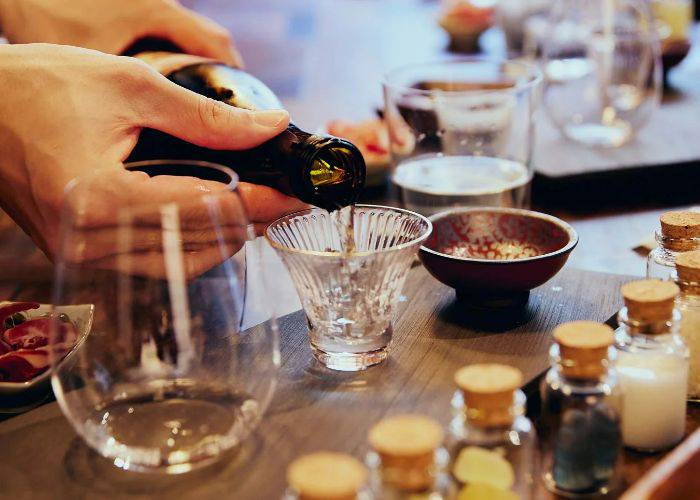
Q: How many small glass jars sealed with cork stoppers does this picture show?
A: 7